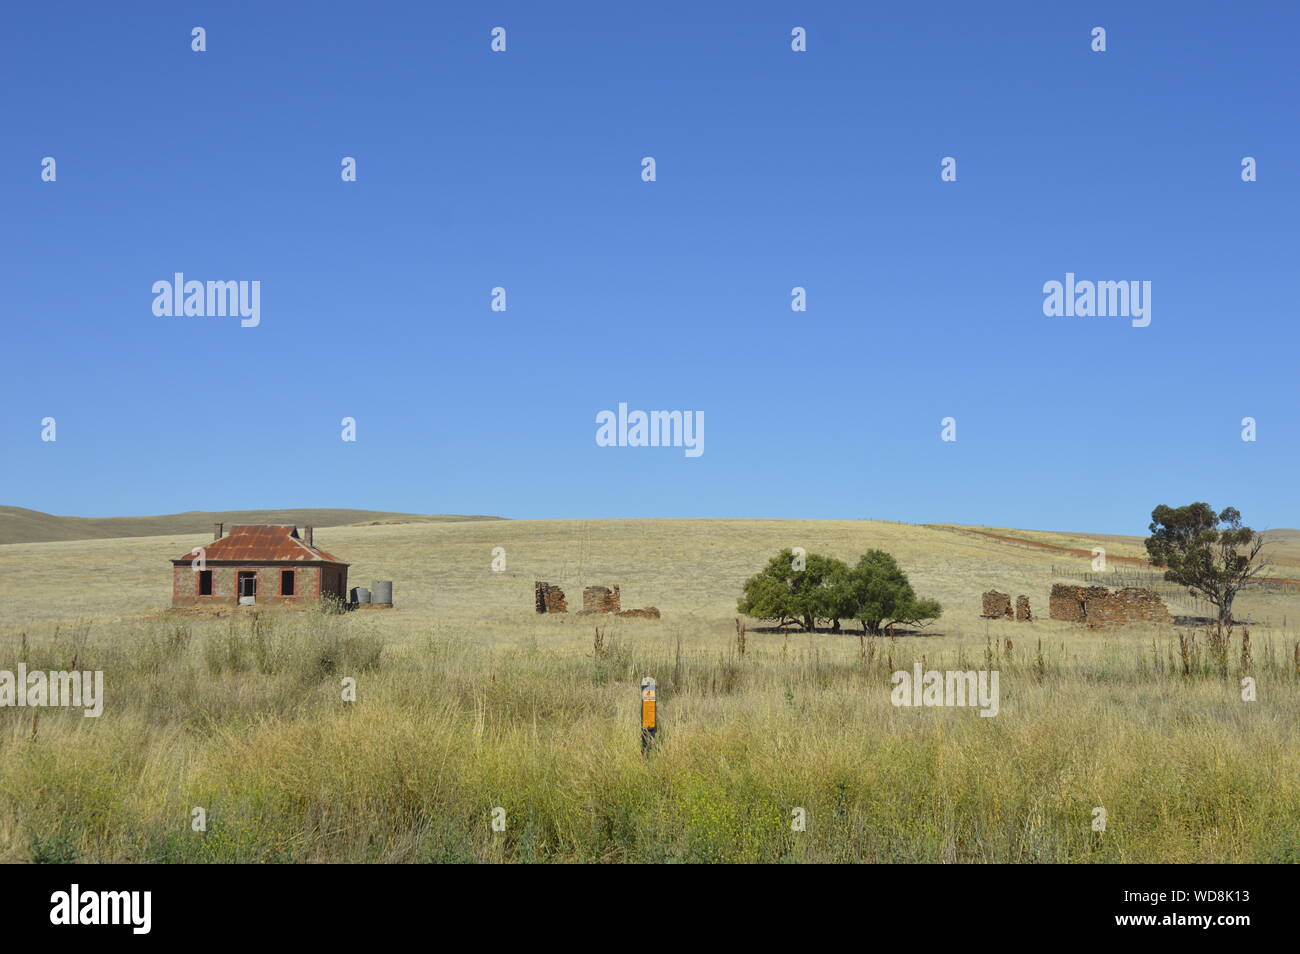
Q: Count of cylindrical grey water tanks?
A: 2